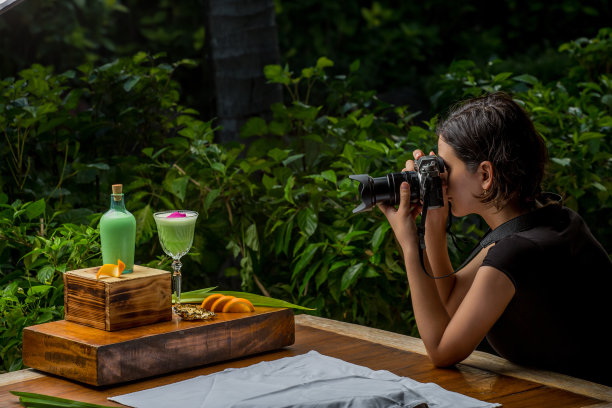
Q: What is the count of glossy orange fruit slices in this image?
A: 3